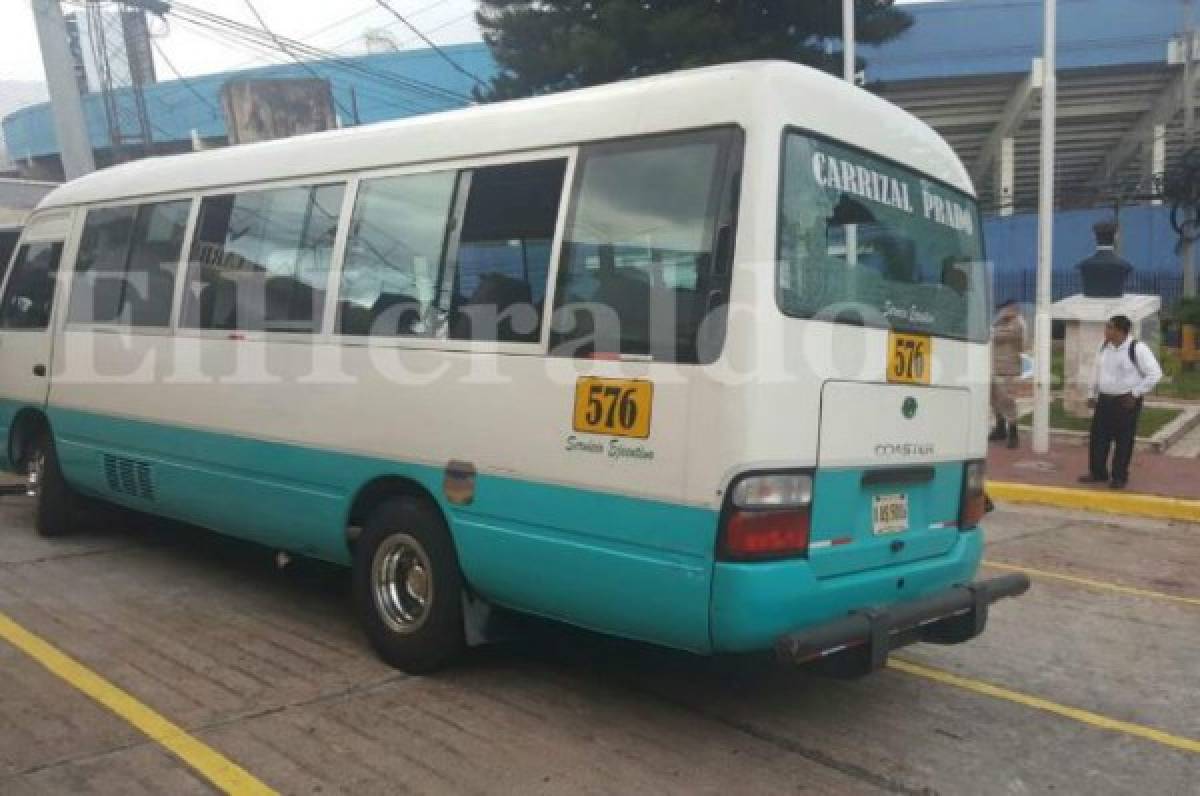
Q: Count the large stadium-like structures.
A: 1